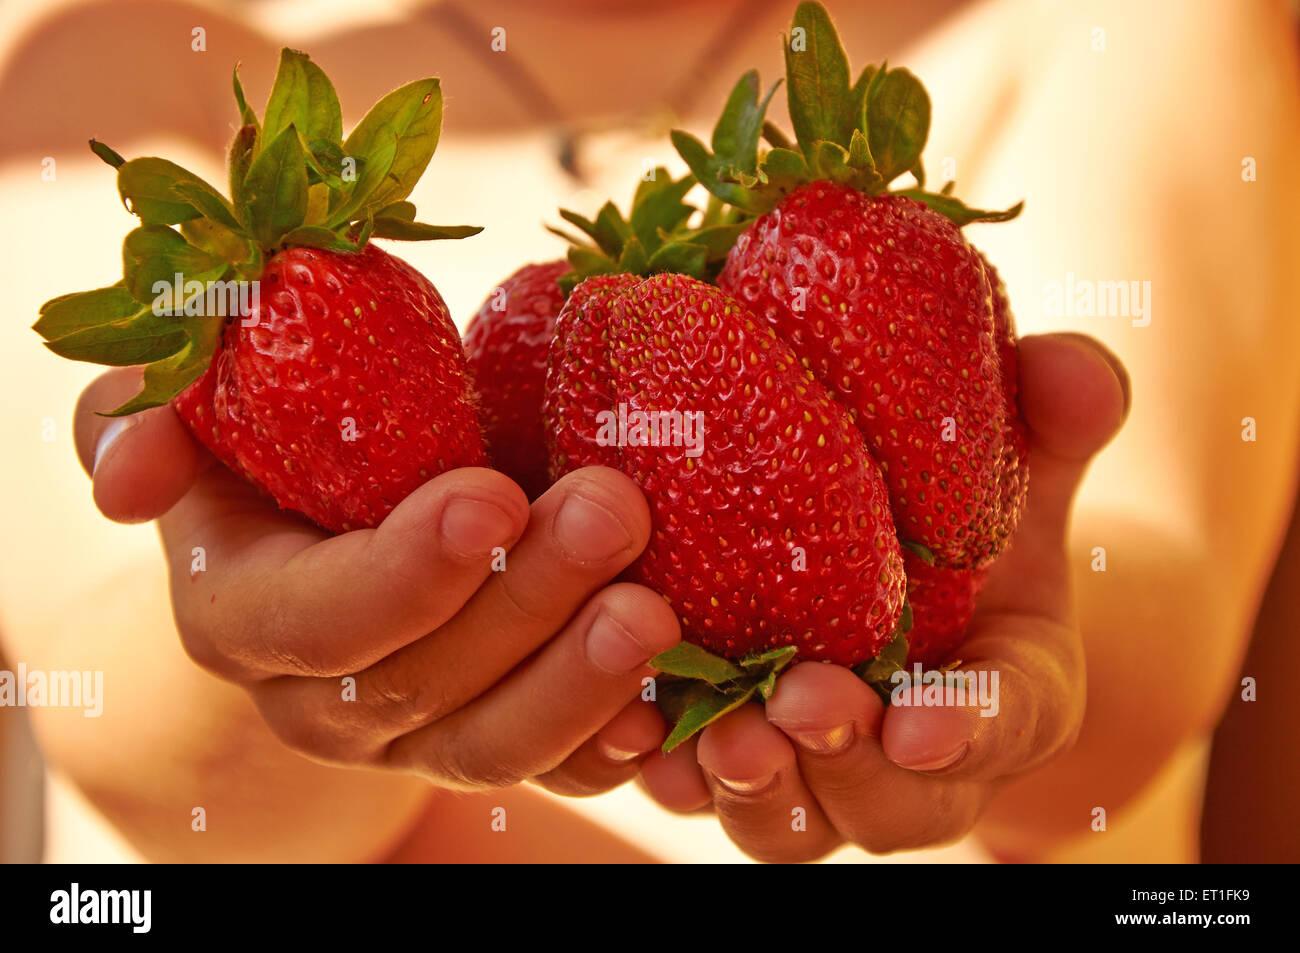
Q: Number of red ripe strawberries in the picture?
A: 5